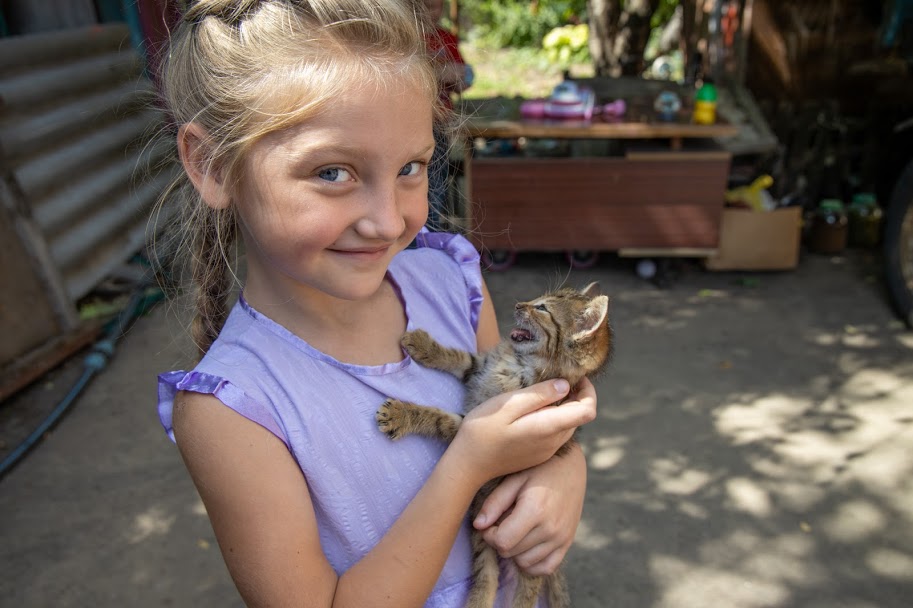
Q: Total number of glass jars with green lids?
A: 2